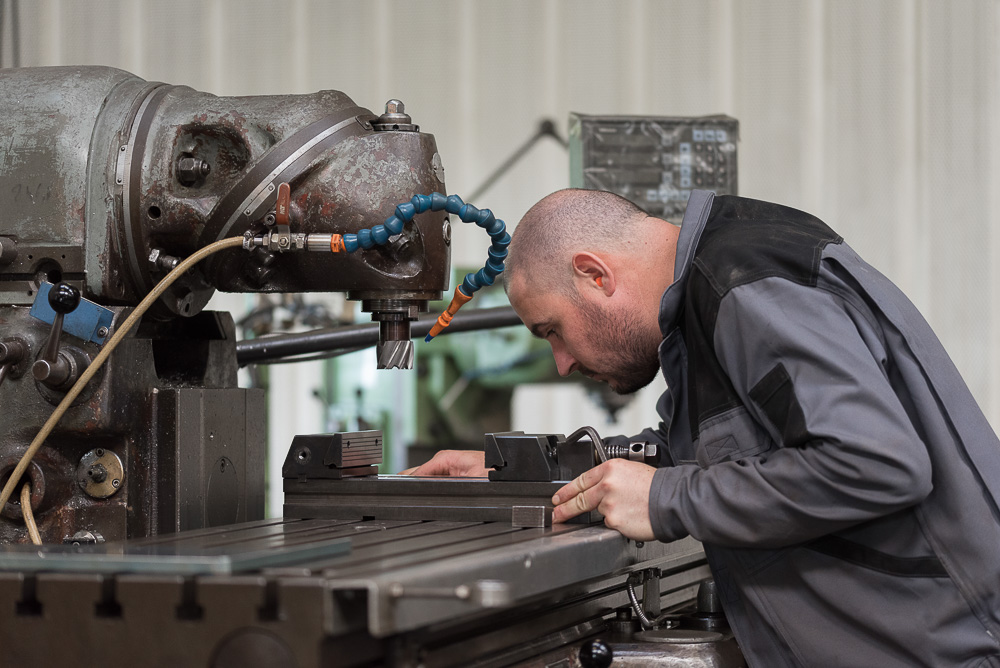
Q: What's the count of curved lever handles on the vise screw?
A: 1